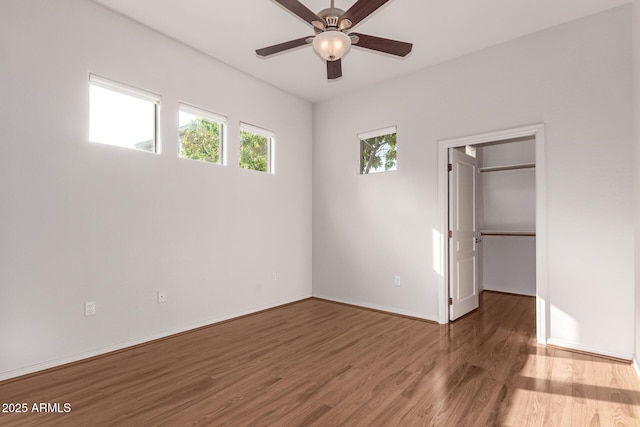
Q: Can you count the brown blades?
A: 5